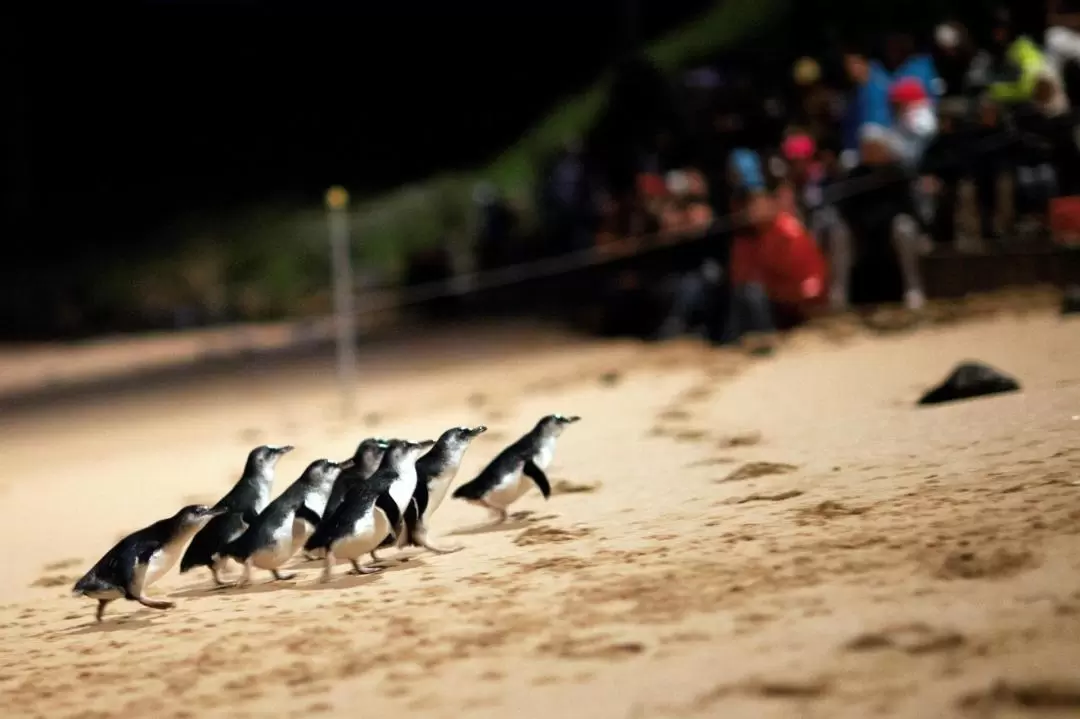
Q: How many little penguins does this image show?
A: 7